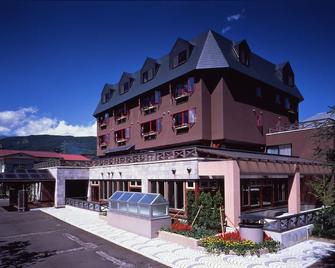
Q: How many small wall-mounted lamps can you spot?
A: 6